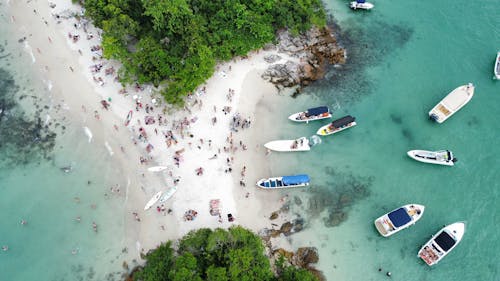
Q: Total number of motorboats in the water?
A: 10